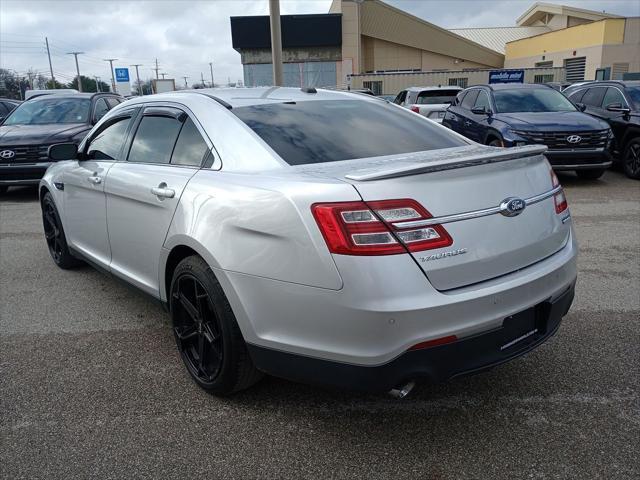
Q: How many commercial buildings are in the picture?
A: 2